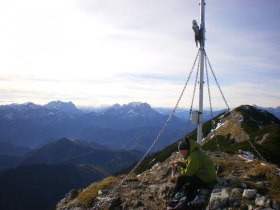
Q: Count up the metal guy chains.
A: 4